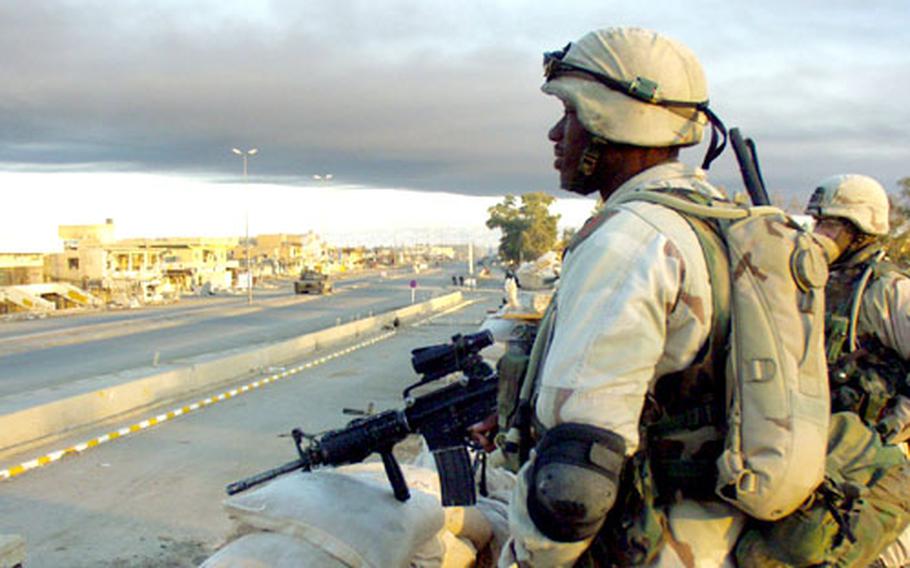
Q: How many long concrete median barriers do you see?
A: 1